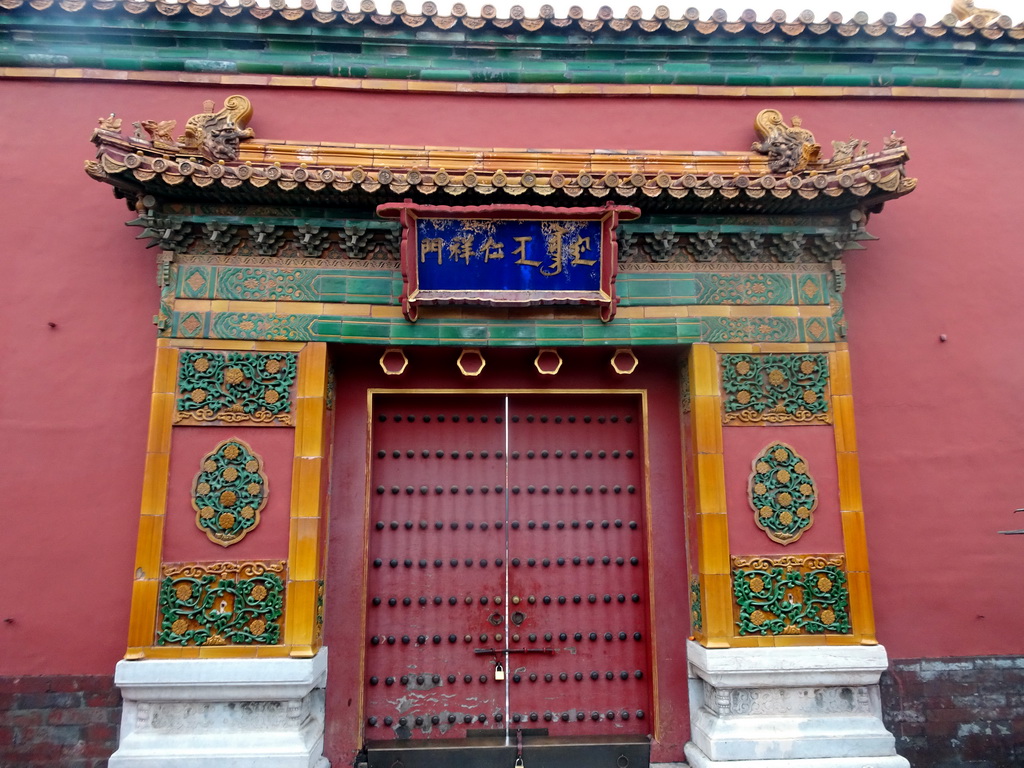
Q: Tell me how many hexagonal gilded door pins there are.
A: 4